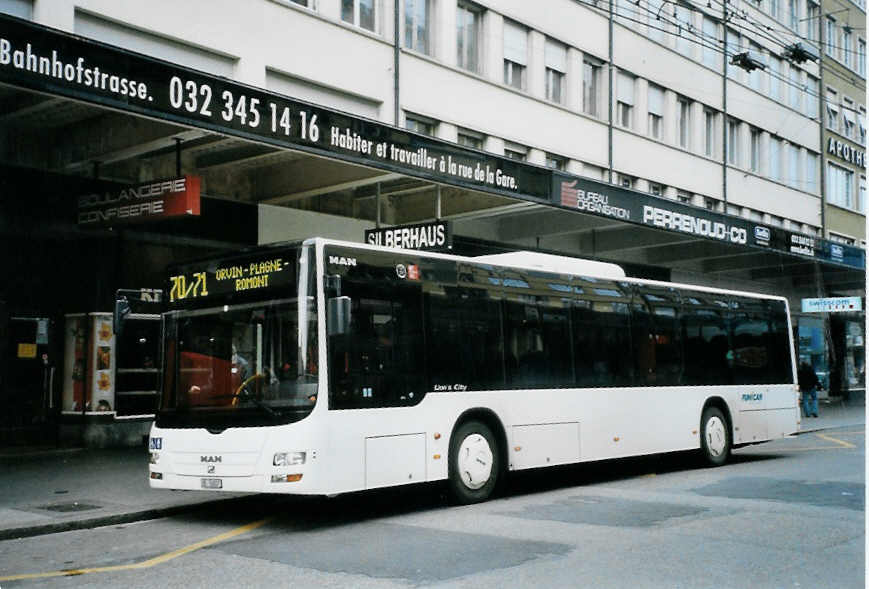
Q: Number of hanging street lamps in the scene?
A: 2